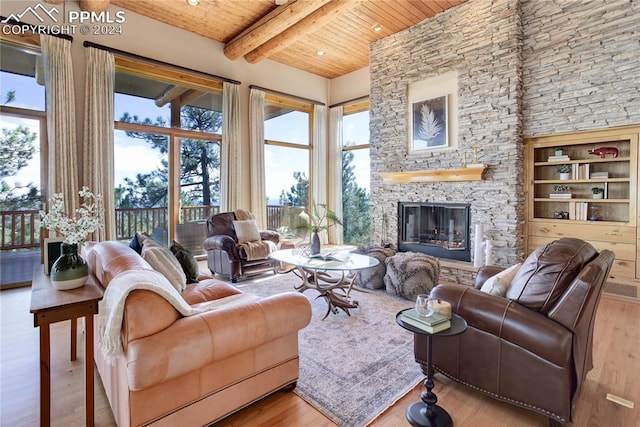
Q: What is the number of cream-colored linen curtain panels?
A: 6